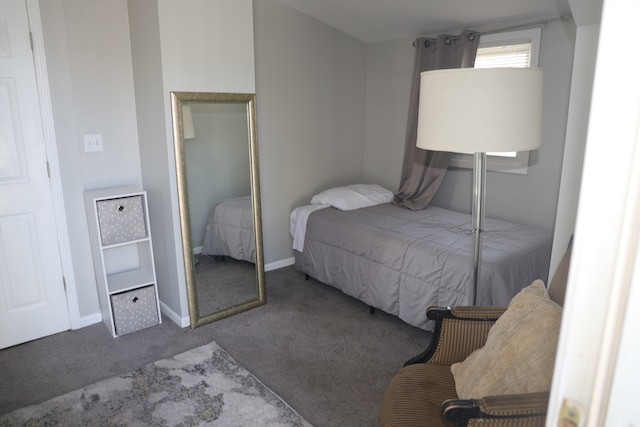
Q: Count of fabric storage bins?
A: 2